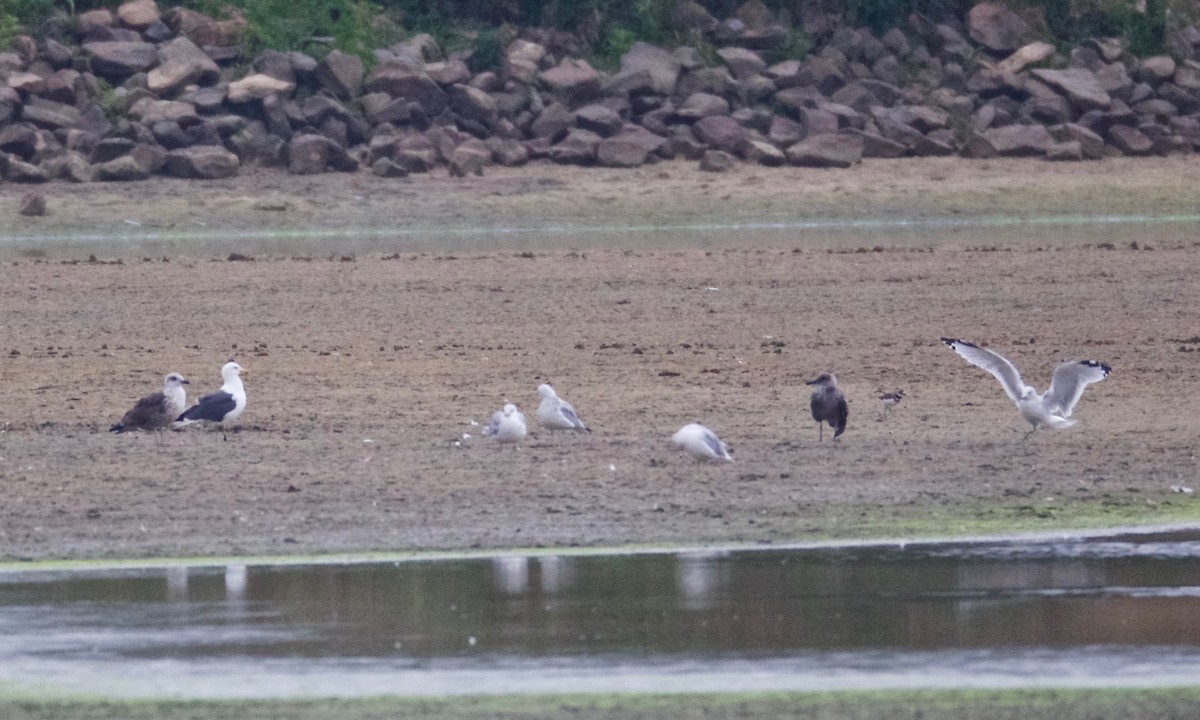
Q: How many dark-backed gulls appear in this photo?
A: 3